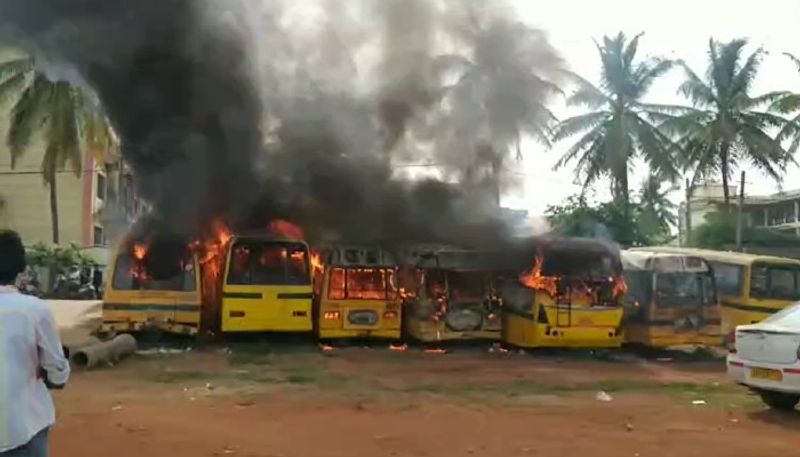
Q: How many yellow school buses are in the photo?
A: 7